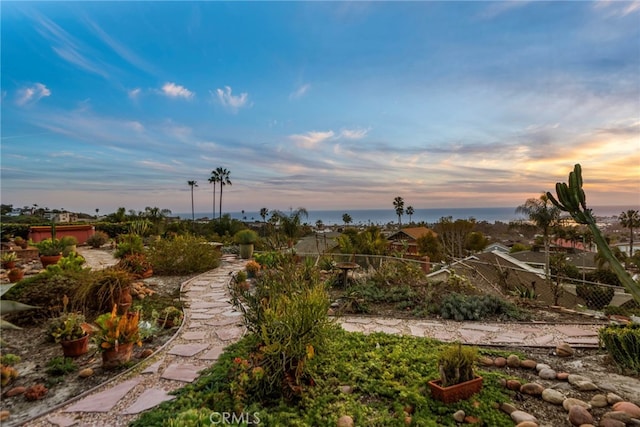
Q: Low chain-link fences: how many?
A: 1